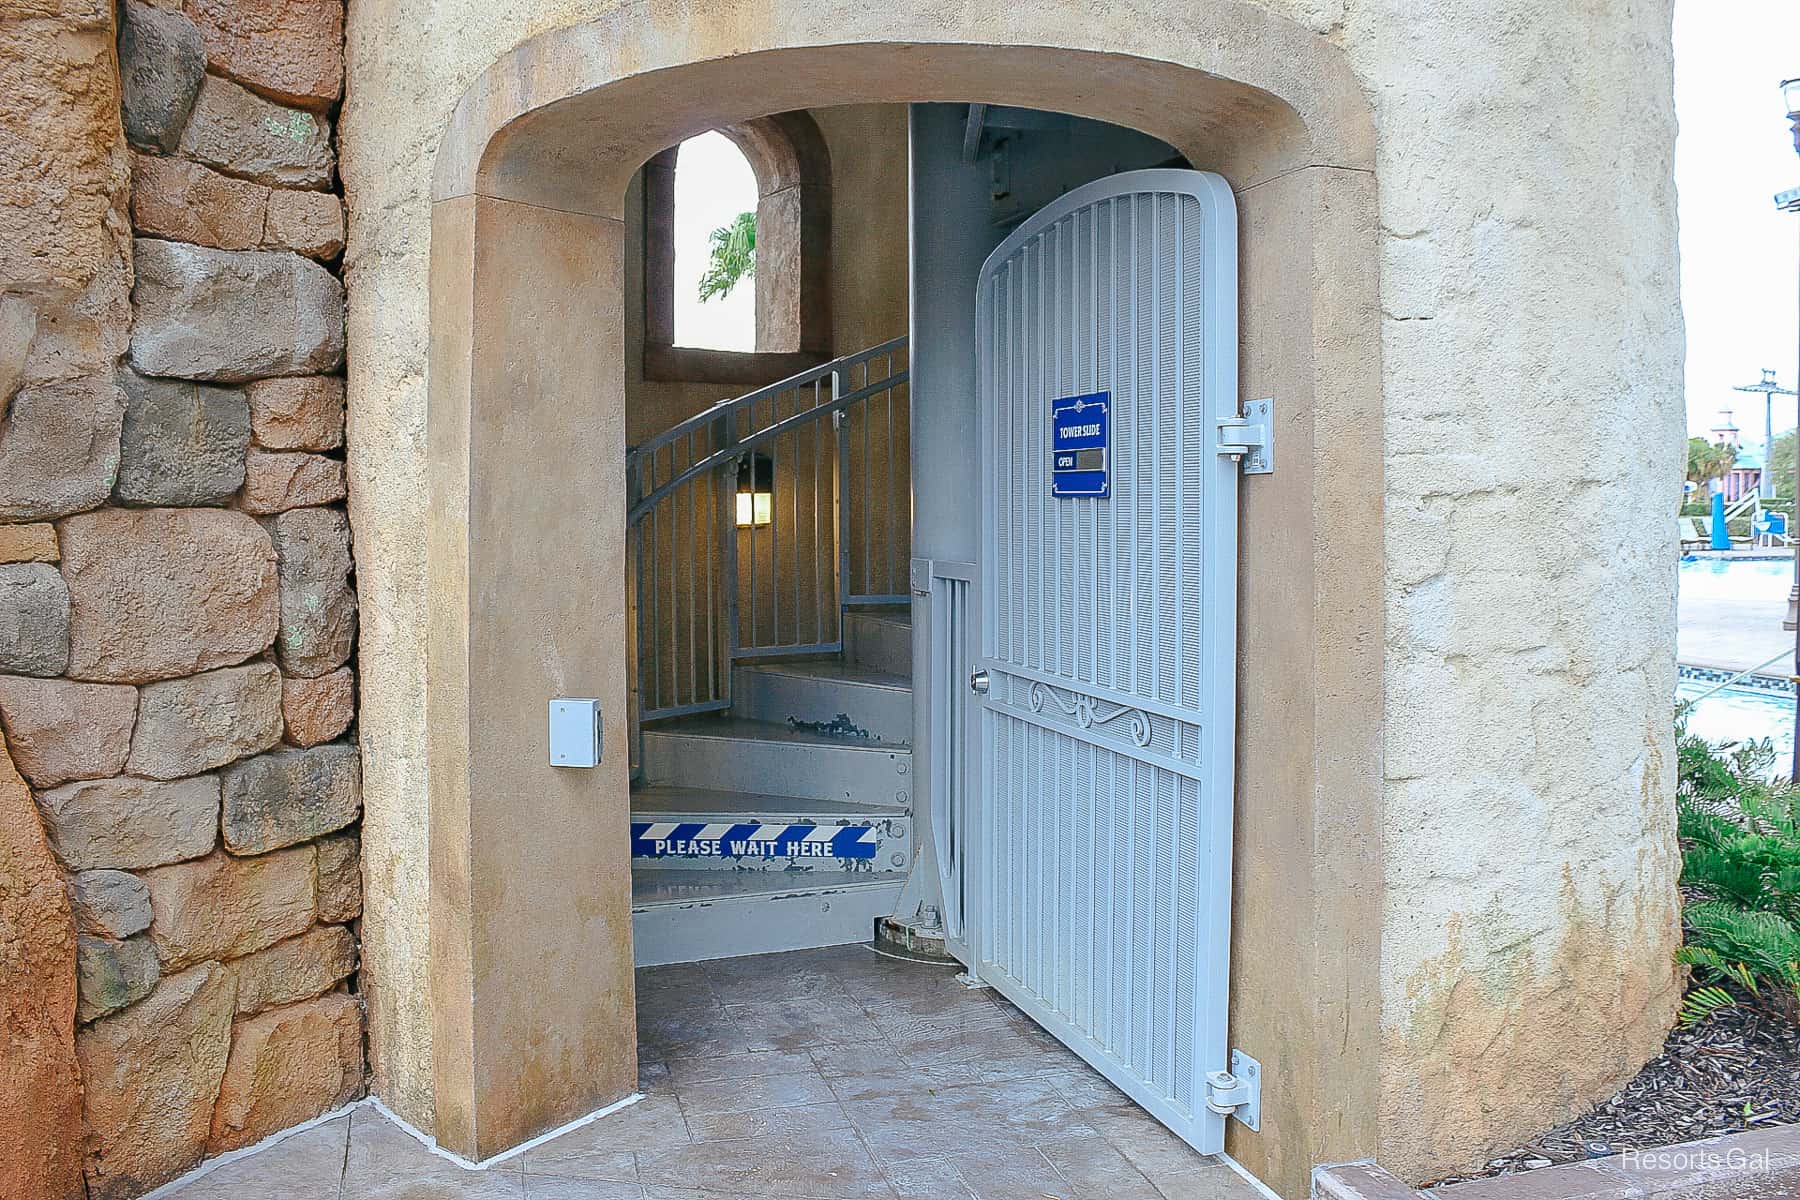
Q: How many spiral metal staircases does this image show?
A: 1